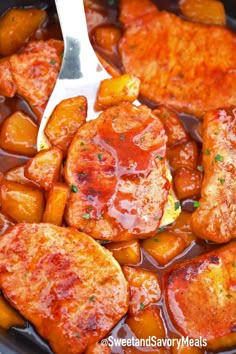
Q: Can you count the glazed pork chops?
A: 6